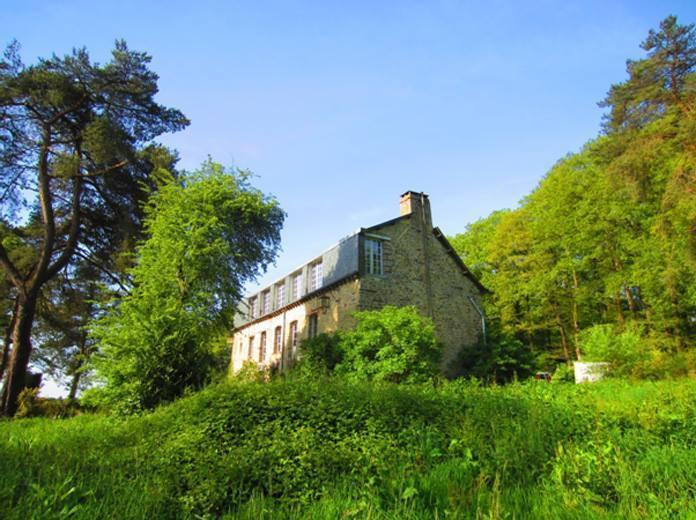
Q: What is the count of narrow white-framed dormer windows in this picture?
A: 5